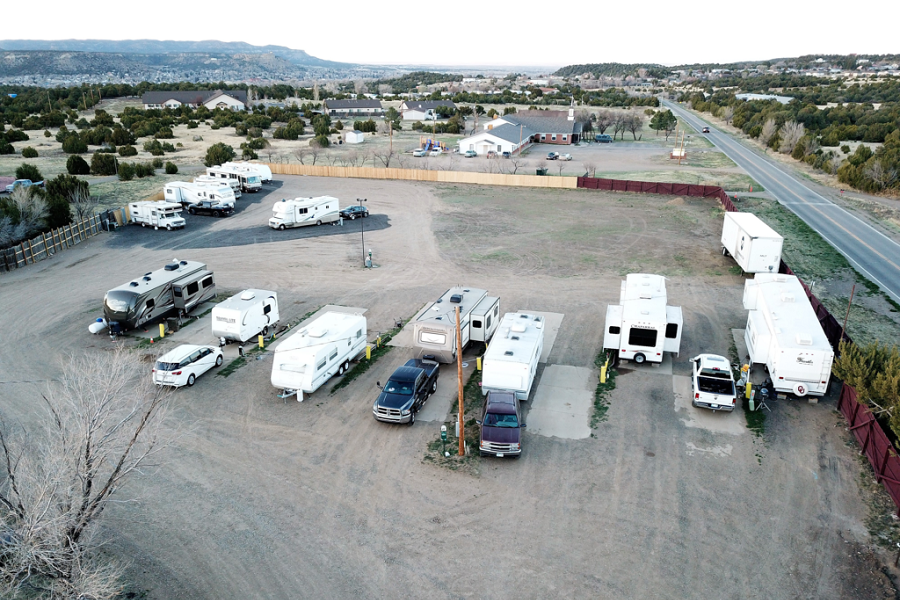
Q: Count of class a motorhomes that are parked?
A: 1